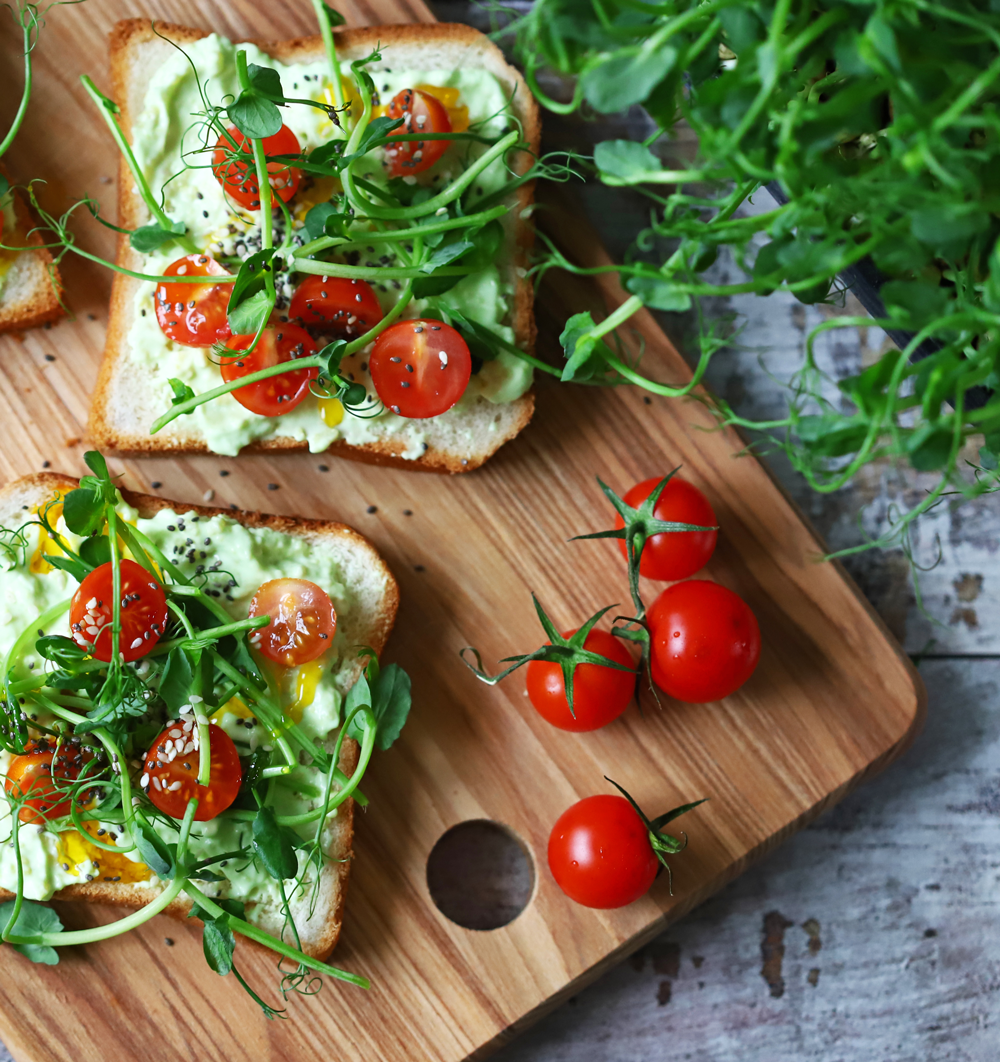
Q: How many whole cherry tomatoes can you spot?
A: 4